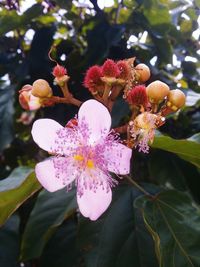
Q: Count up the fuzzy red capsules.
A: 5